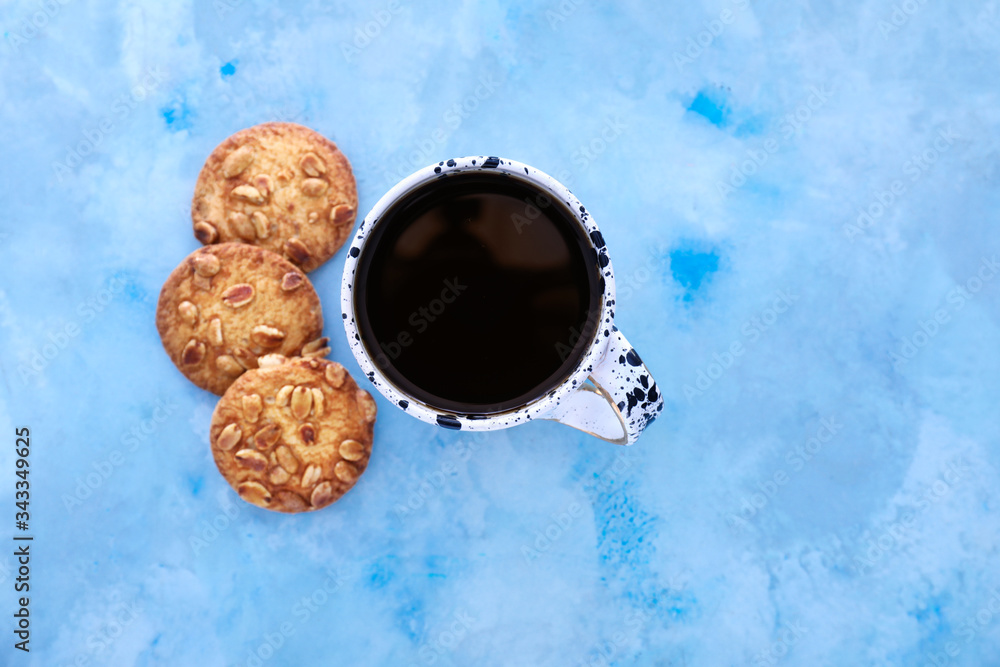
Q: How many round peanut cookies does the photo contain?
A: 3